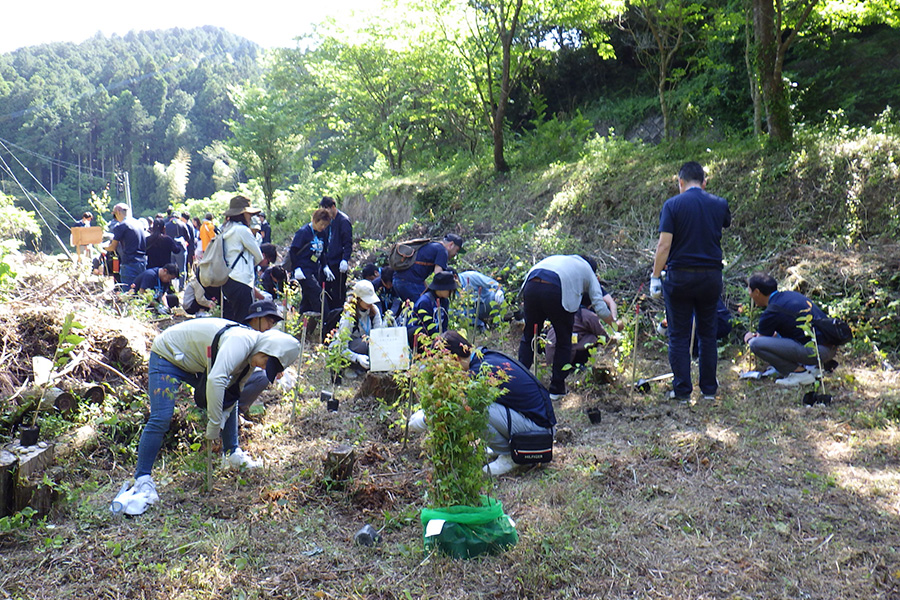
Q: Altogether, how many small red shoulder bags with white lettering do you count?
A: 0